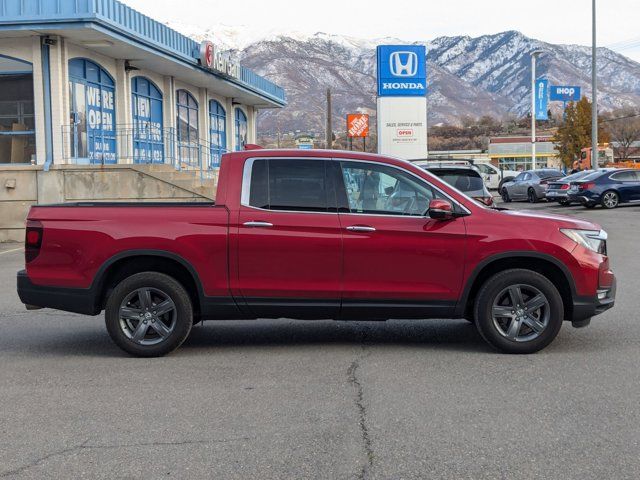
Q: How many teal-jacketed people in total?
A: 0